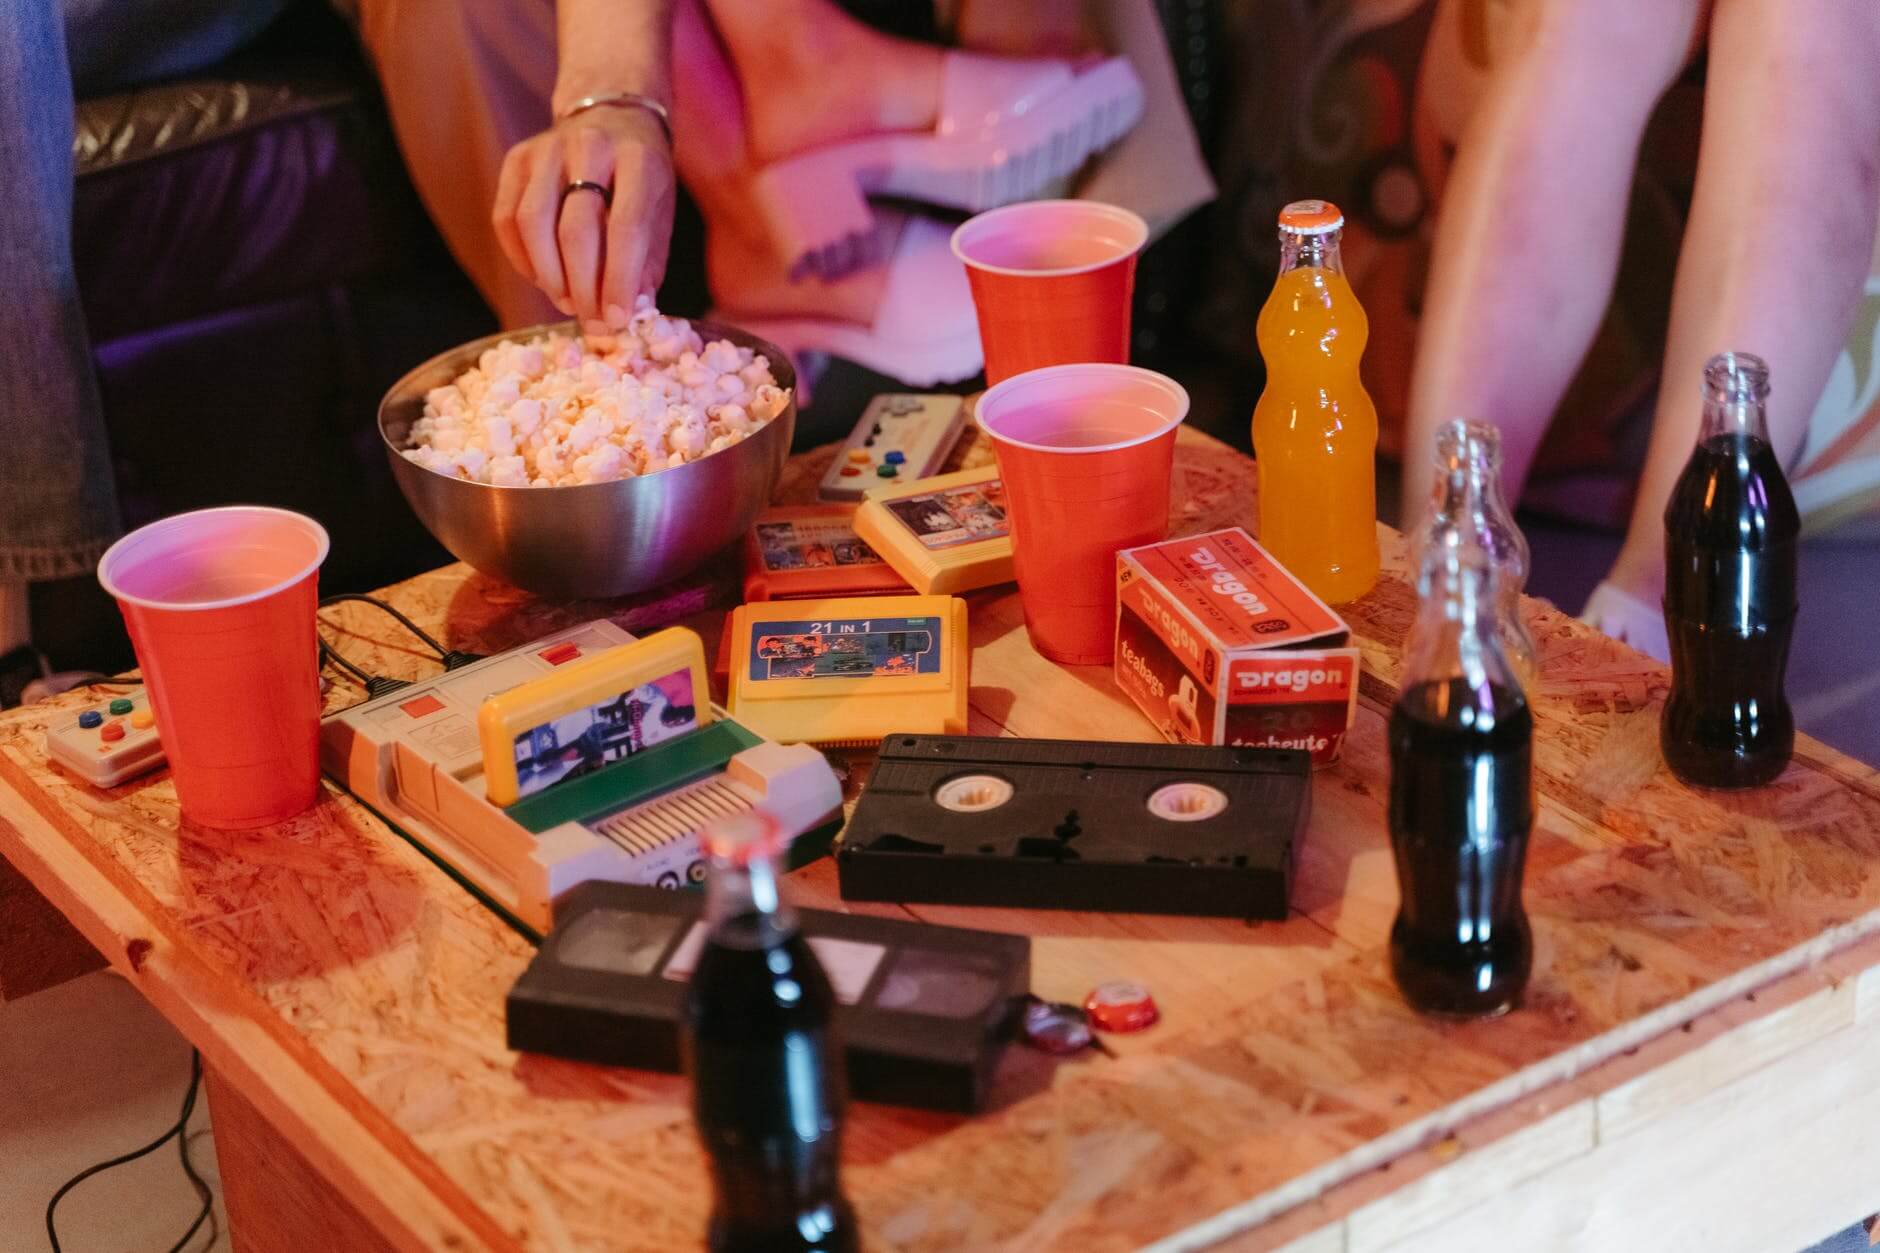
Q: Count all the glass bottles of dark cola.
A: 3